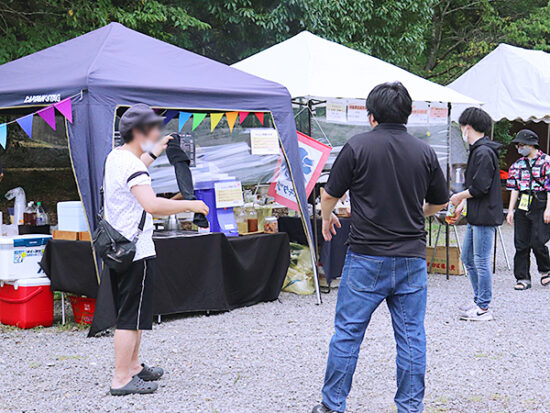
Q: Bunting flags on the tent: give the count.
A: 11